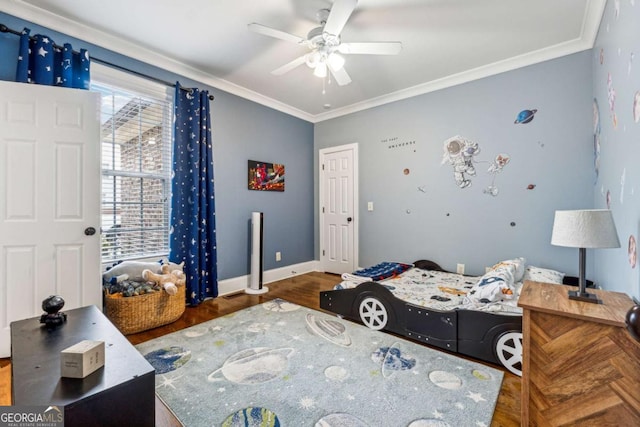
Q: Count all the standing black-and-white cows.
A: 0